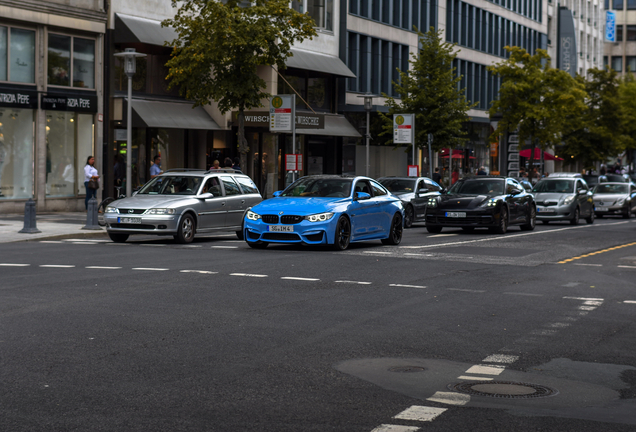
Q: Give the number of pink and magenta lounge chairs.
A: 0